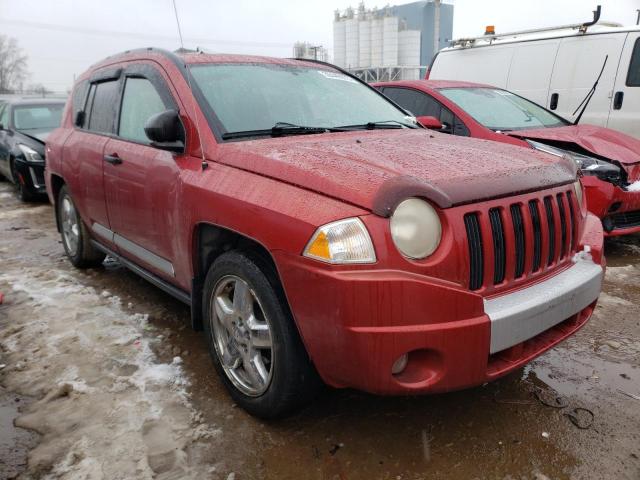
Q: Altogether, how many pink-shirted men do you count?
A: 0